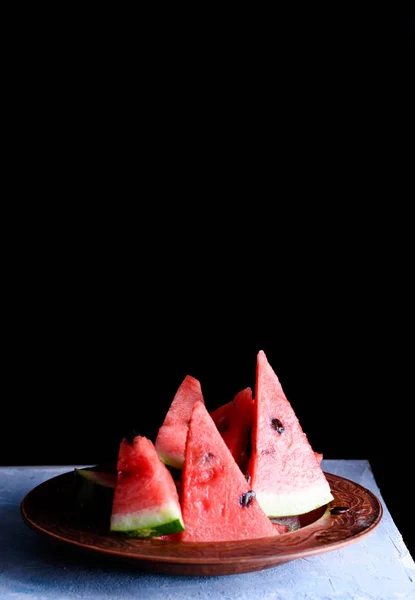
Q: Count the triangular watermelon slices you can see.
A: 5